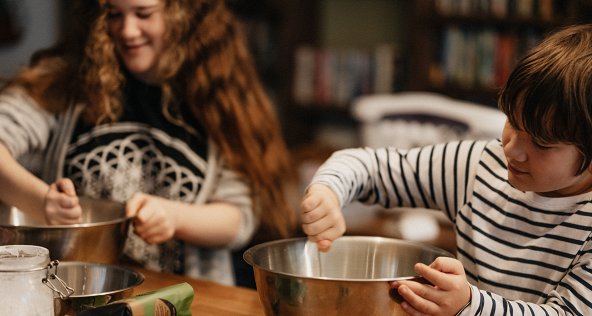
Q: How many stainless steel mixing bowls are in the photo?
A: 3